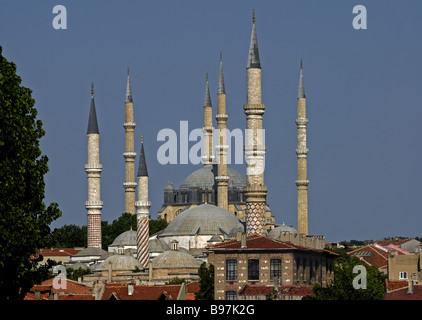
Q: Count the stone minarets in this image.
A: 7